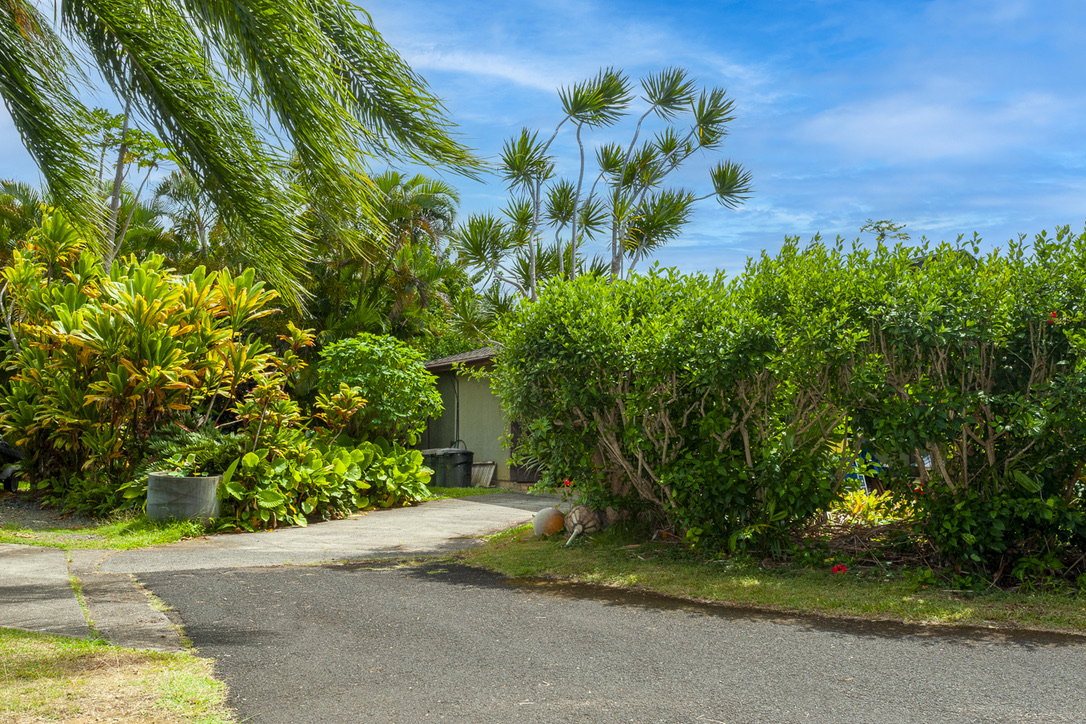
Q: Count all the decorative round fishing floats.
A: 2